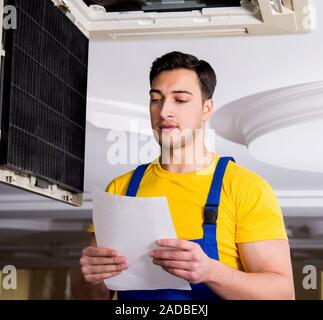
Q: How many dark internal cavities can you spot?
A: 1